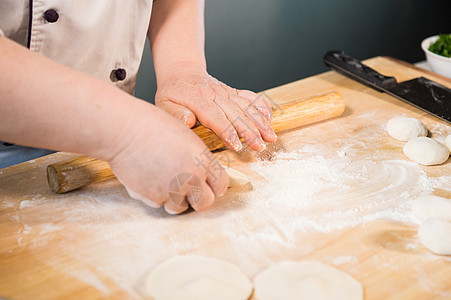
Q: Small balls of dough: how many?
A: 5